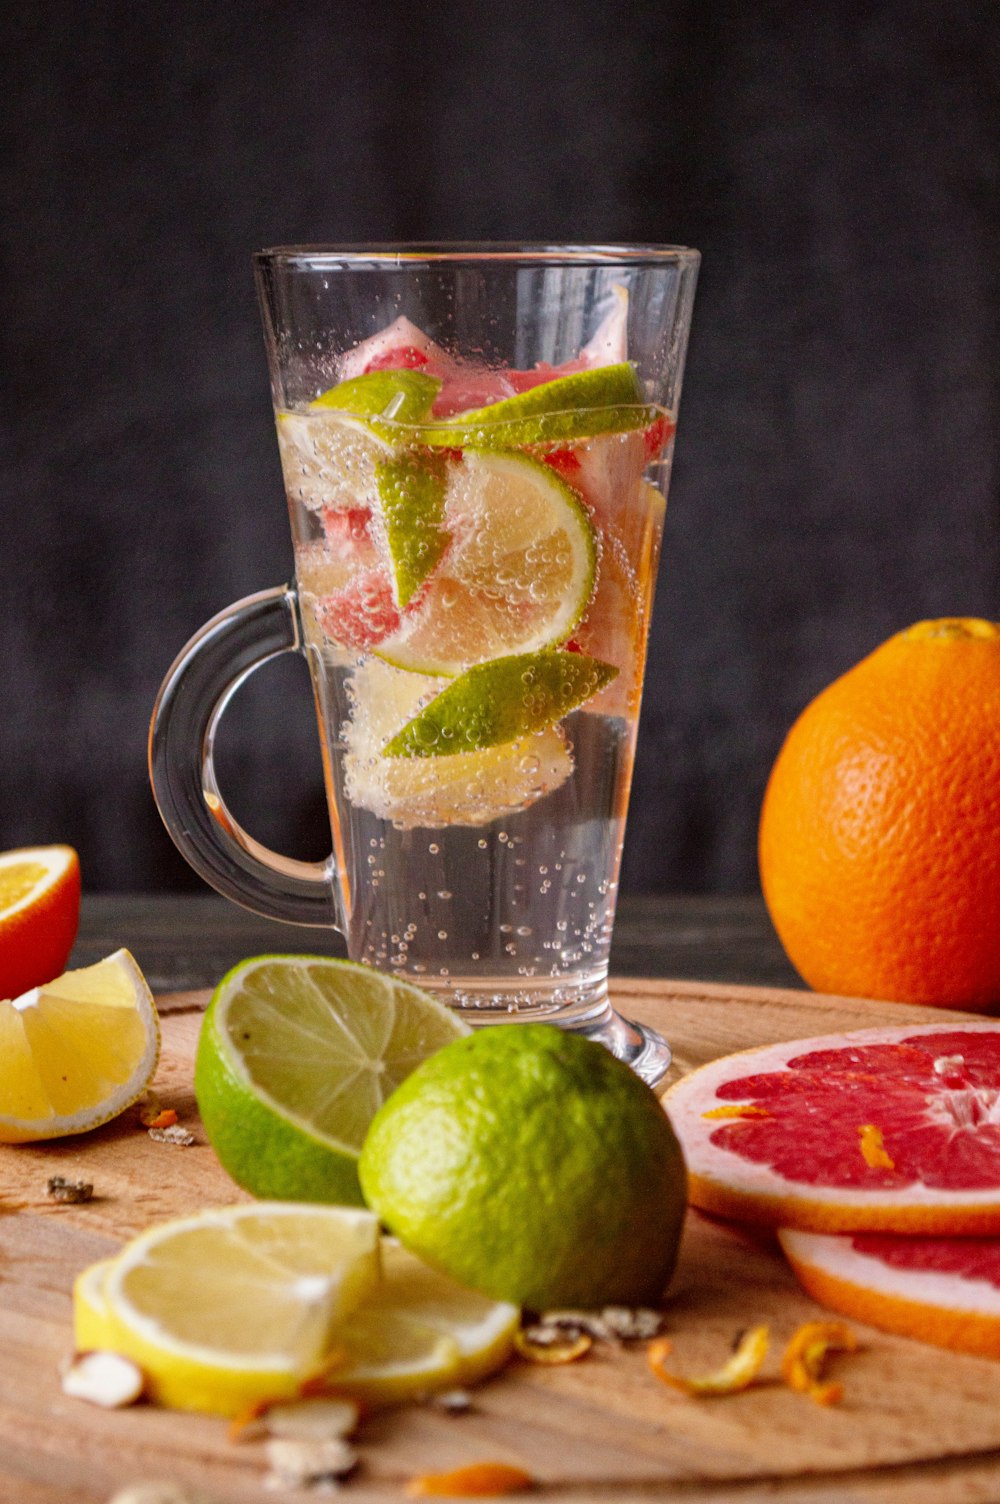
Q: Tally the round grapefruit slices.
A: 2